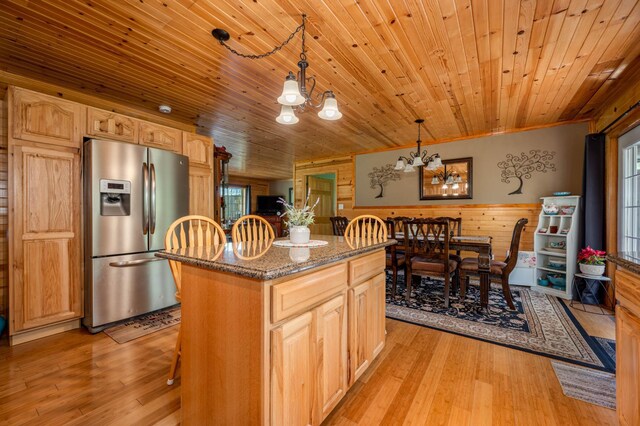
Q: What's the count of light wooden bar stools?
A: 3